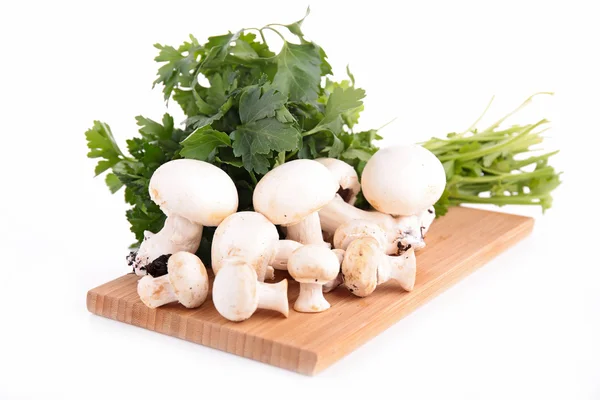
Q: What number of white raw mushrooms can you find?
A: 10